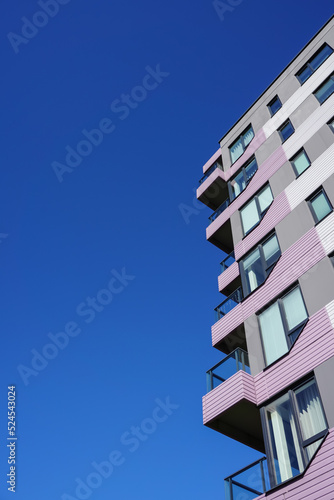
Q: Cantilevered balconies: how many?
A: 6